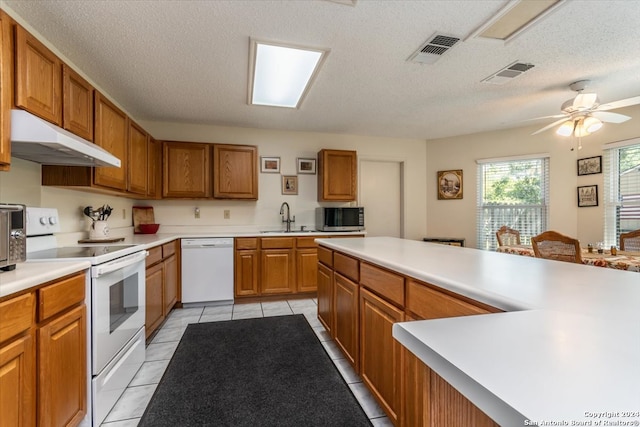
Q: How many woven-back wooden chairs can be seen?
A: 3